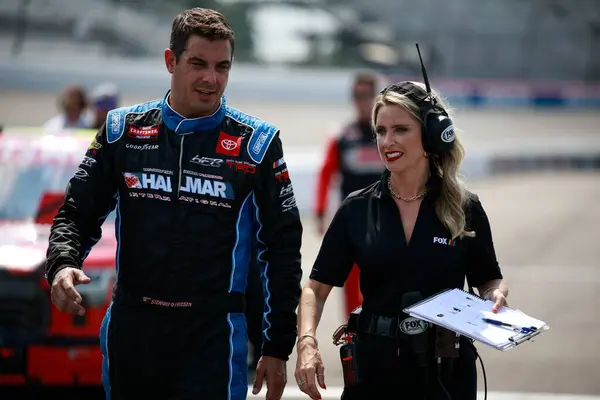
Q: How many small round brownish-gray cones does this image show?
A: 0